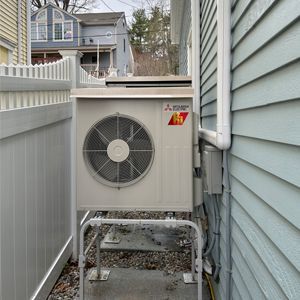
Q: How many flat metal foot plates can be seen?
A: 3